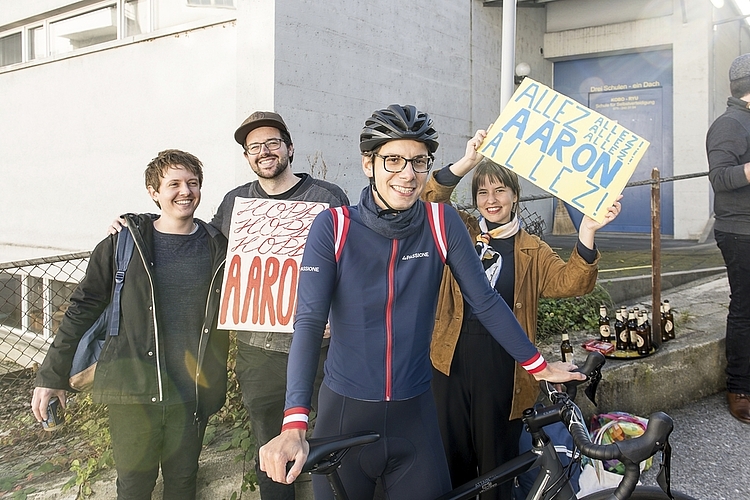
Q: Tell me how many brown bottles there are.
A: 10